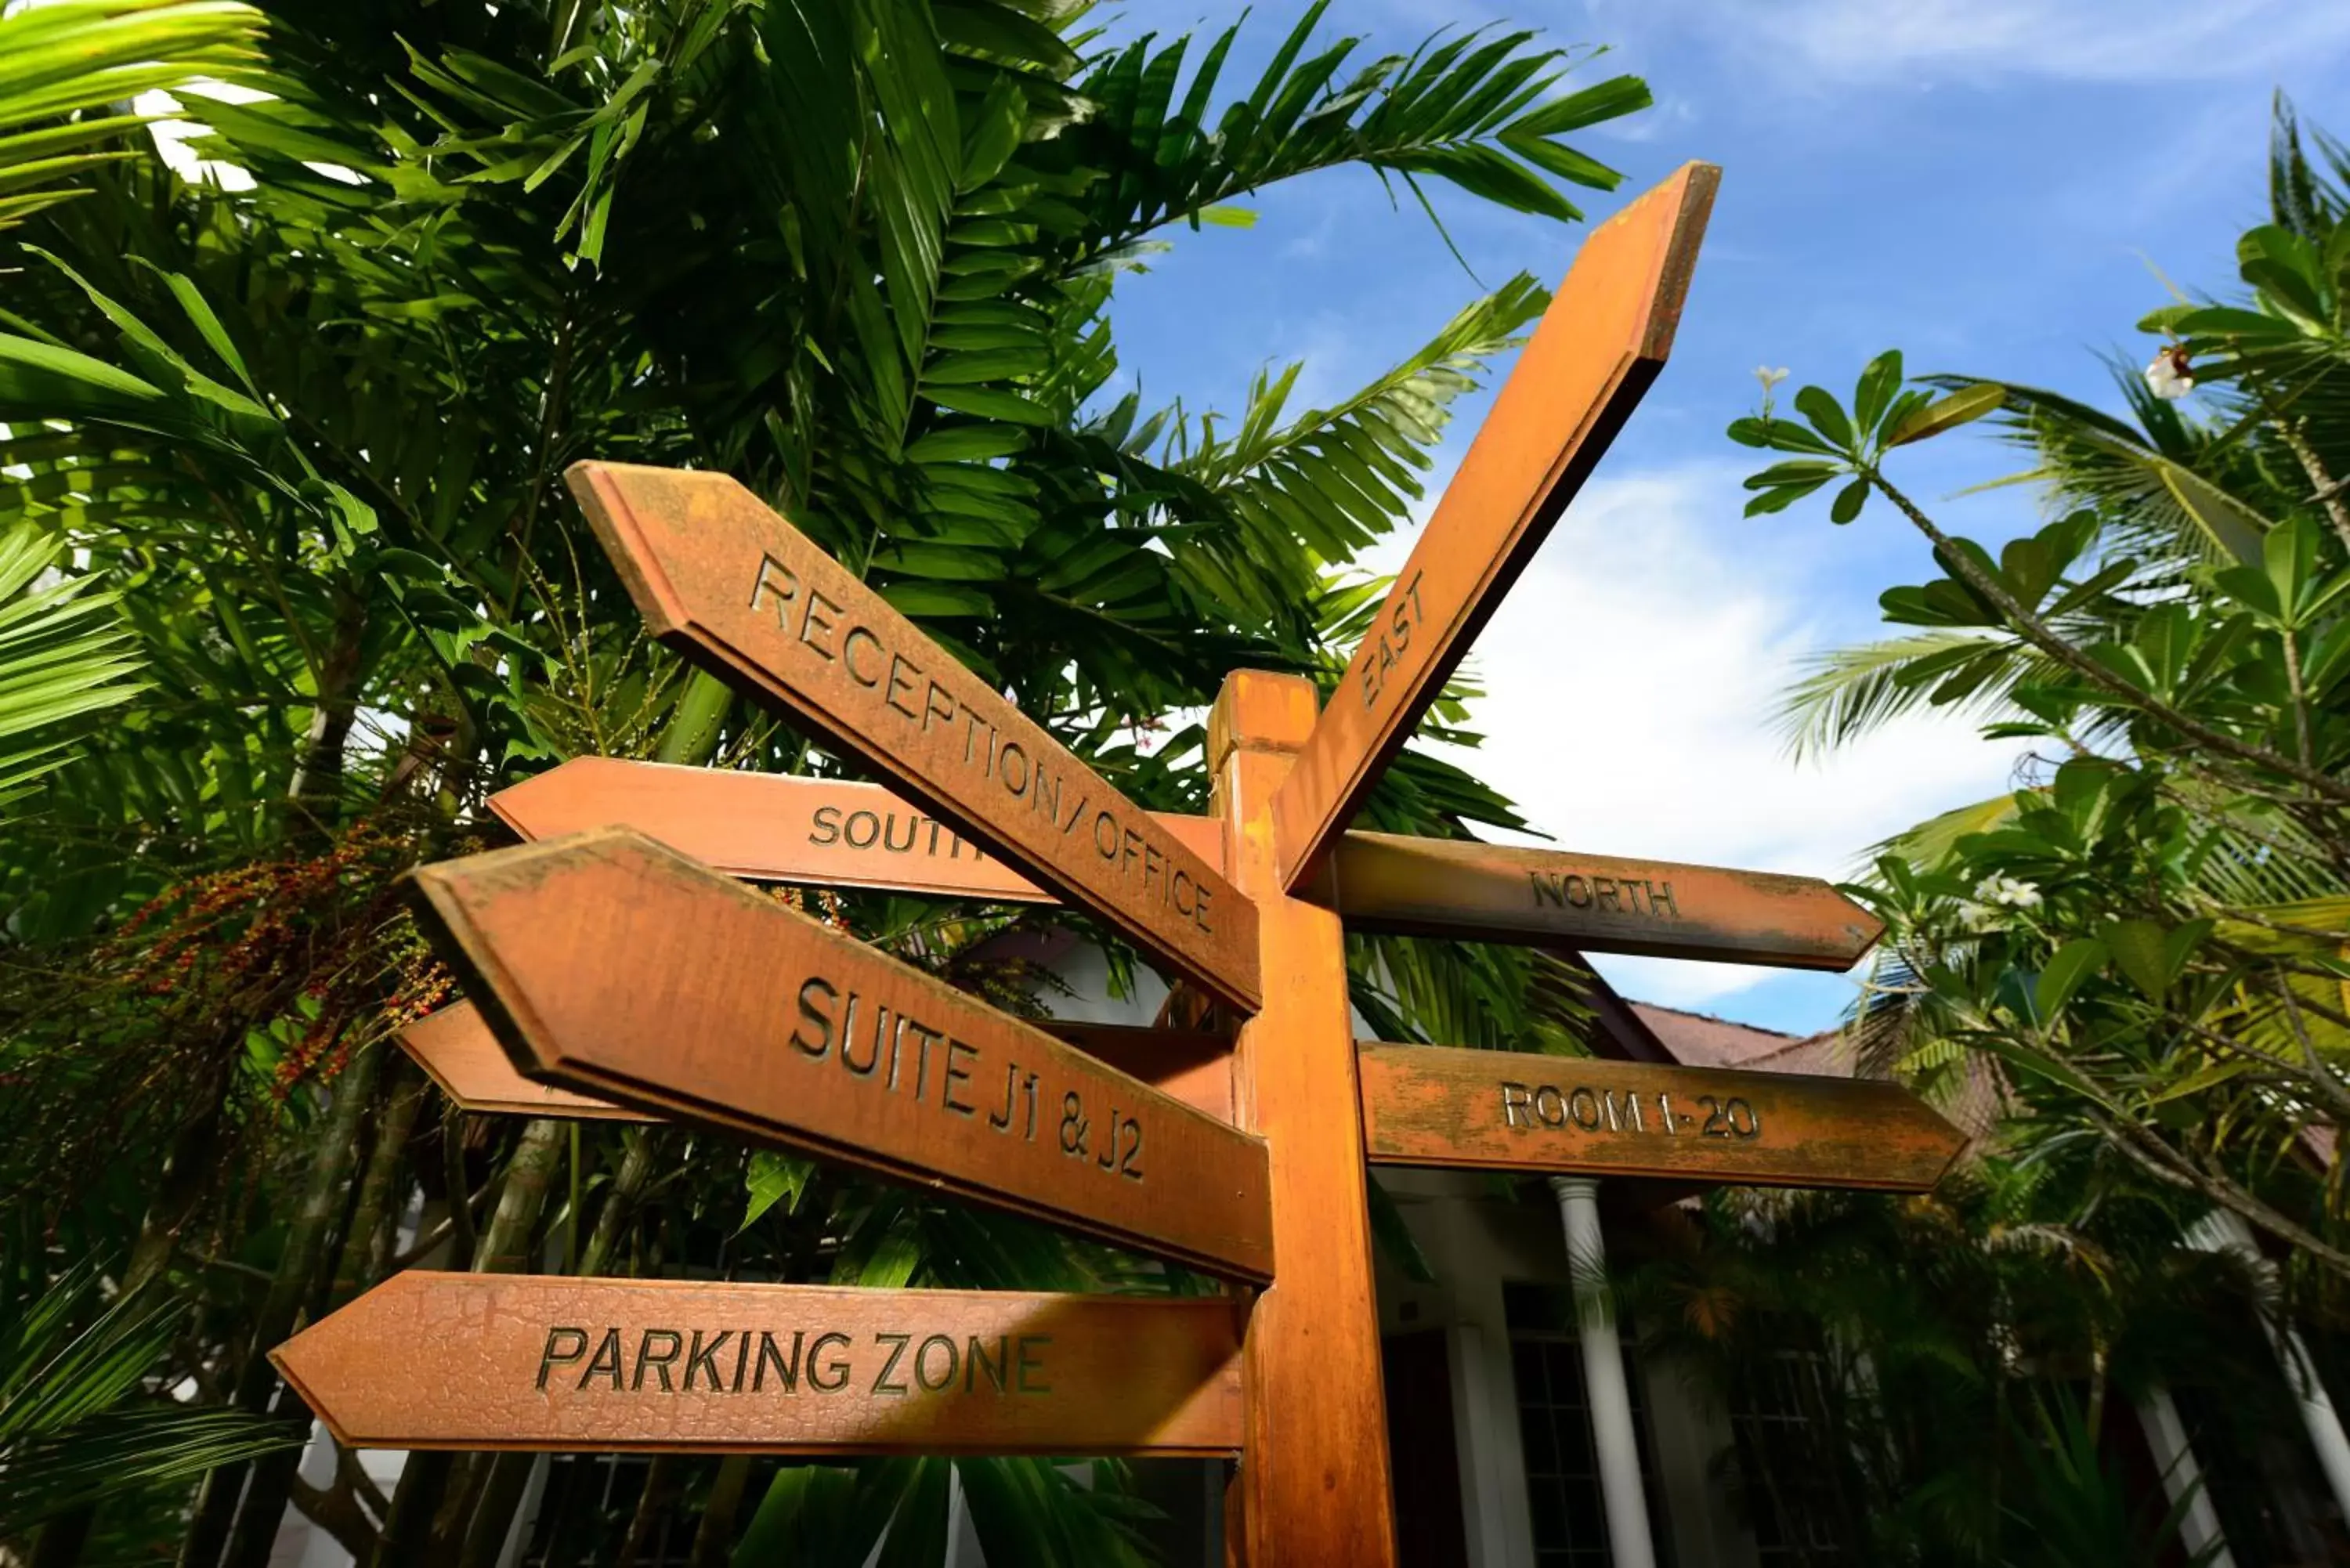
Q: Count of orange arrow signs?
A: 8